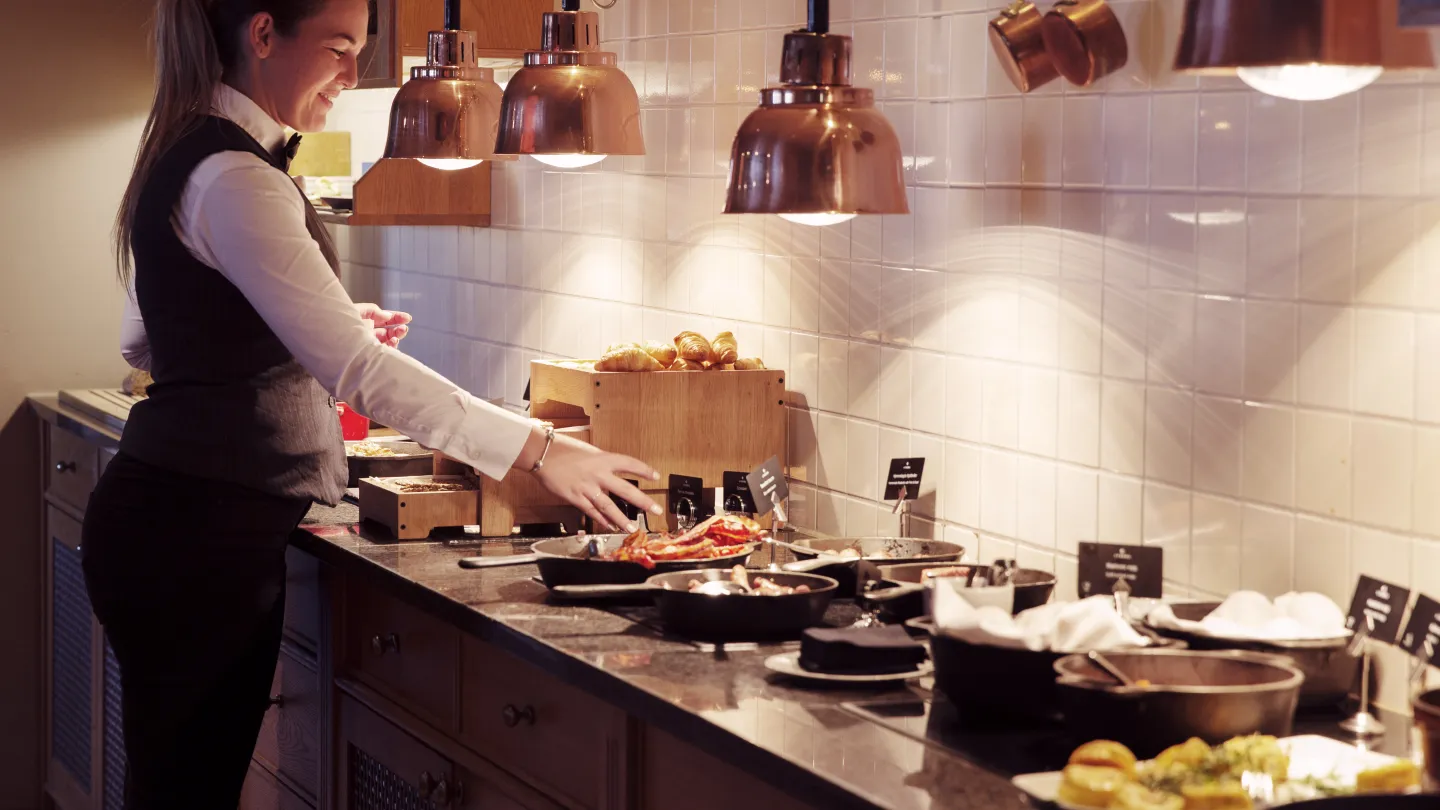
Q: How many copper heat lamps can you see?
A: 4